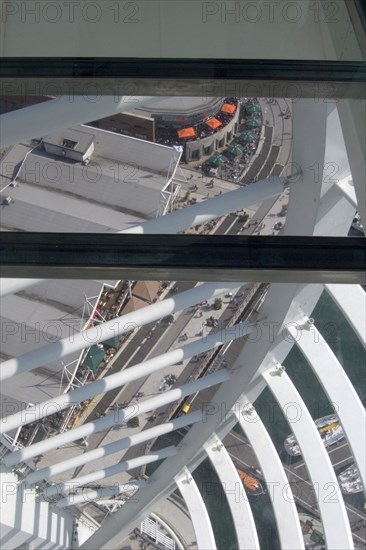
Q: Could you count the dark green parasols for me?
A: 7